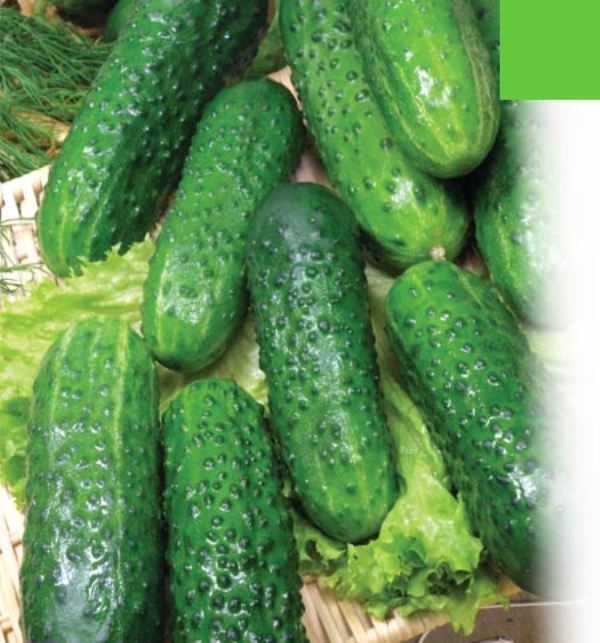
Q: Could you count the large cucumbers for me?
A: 9